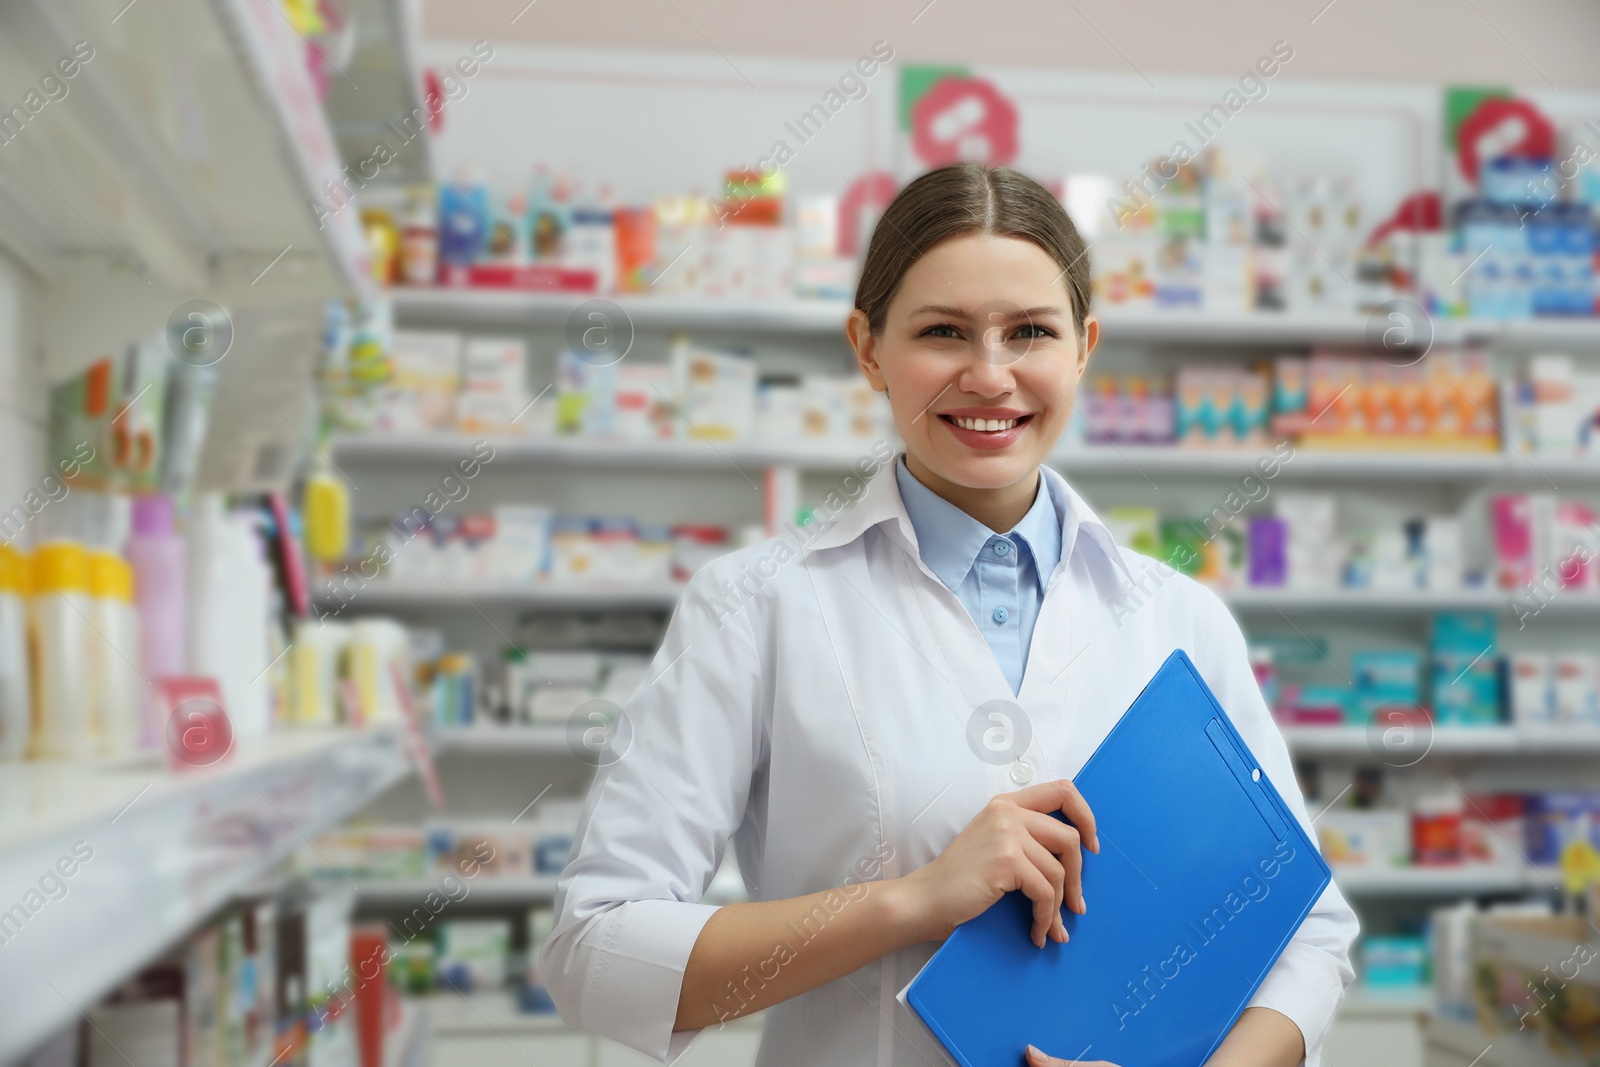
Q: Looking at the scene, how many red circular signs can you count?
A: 2